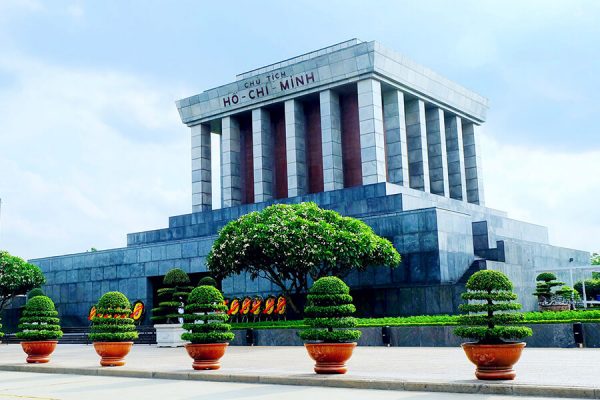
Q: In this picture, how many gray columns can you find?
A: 11